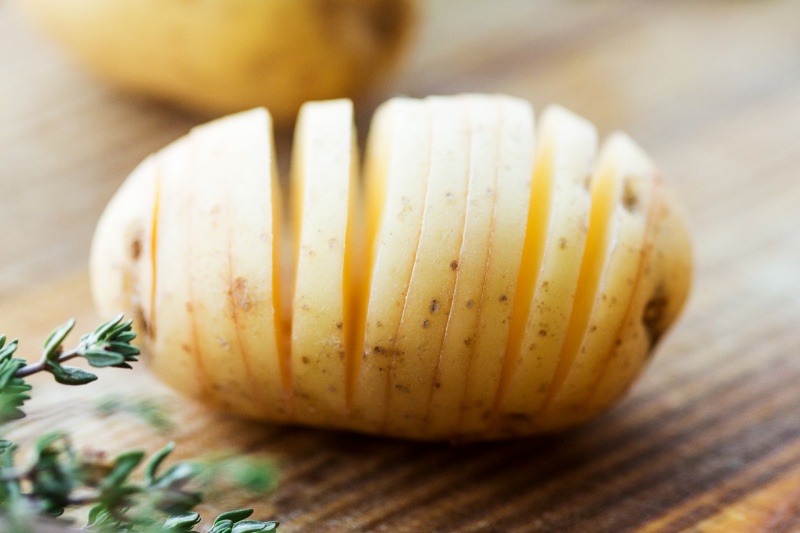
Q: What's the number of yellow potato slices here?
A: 12